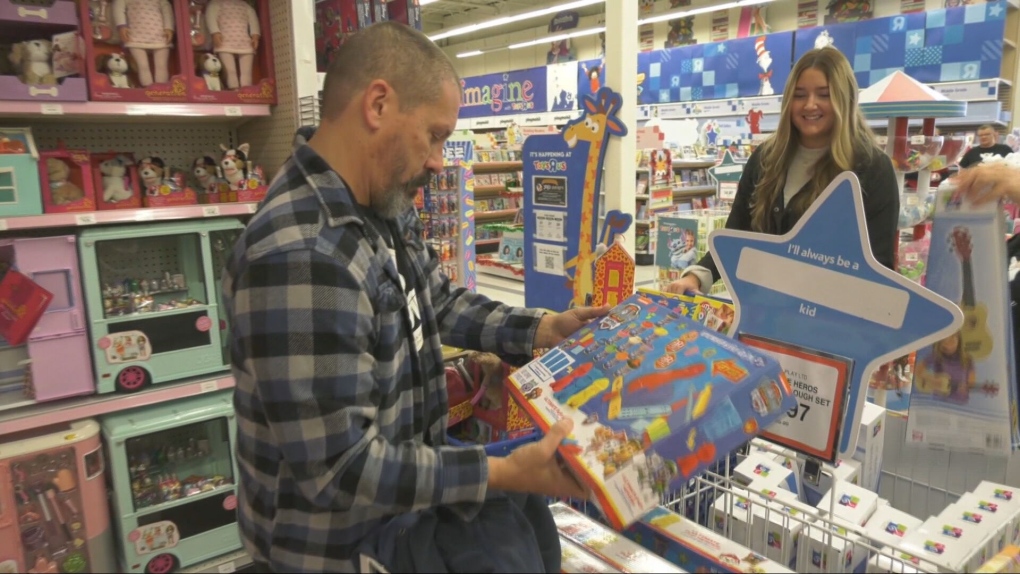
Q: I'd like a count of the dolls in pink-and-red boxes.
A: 2